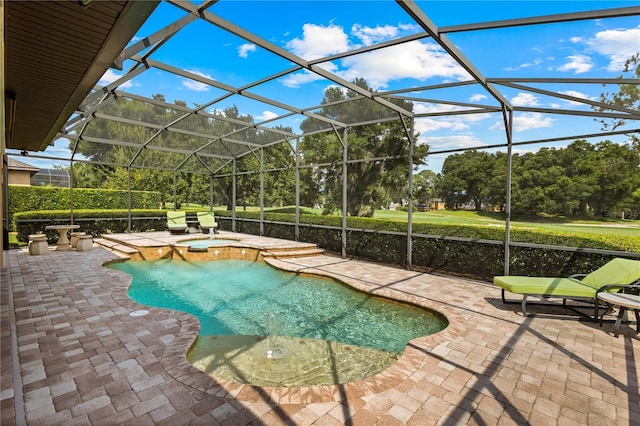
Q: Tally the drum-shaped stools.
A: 4